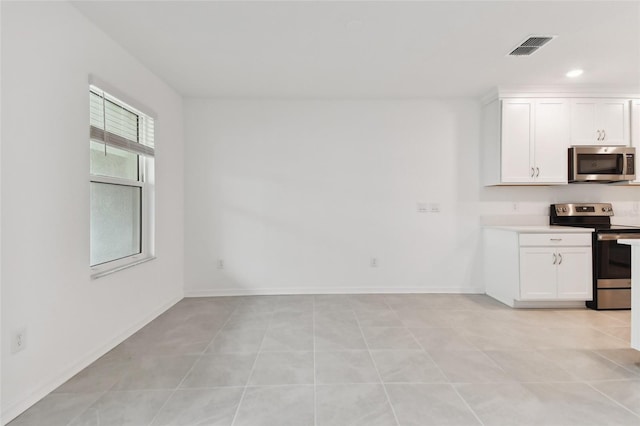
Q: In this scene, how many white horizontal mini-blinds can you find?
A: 1